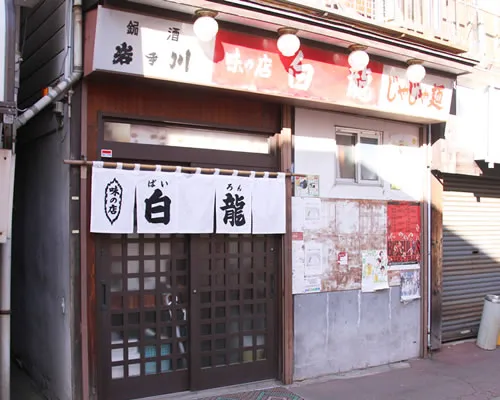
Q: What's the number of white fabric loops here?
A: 11